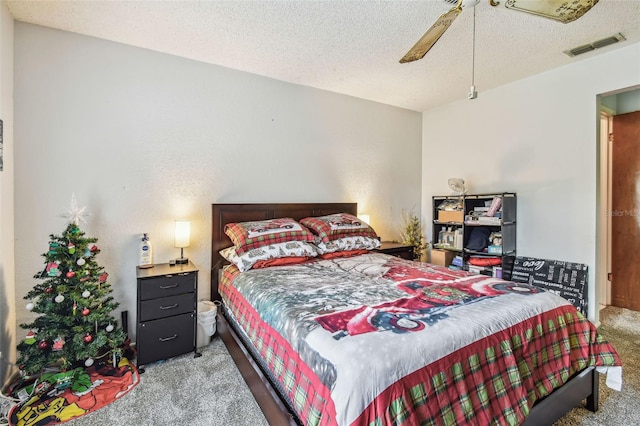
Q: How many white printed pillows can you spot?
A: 2